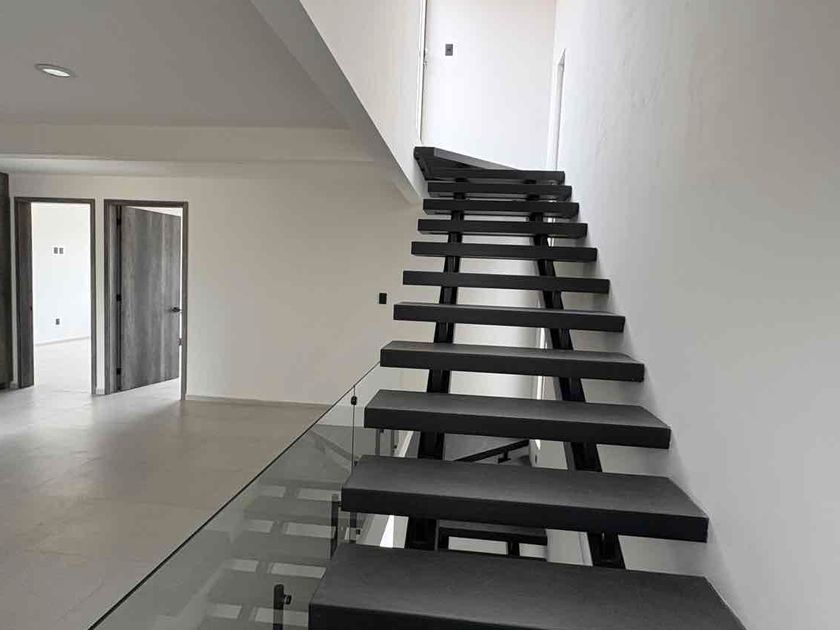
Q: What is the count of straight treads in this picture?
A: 11